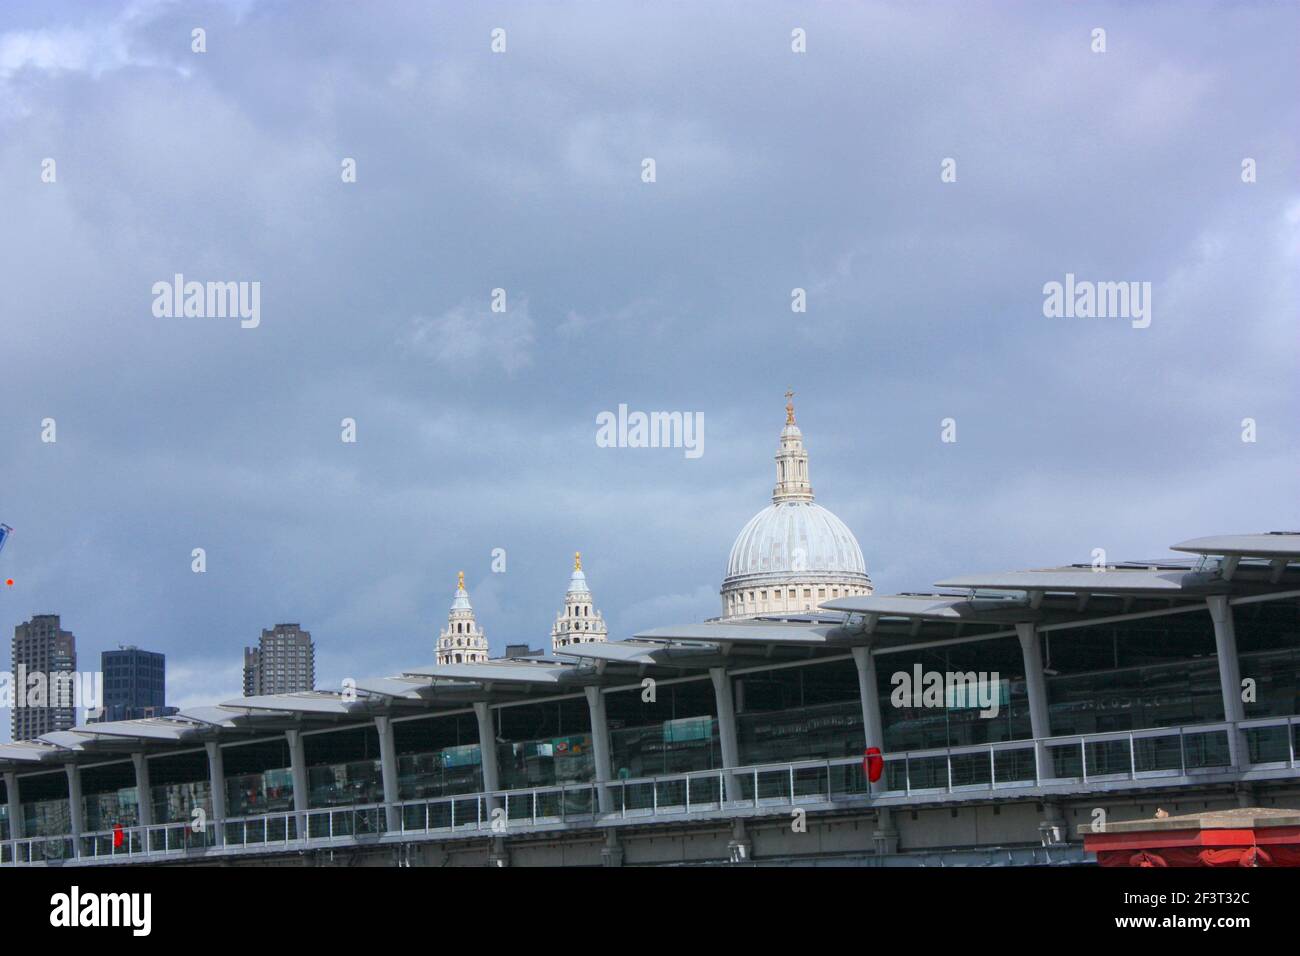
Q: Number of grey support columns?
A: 12